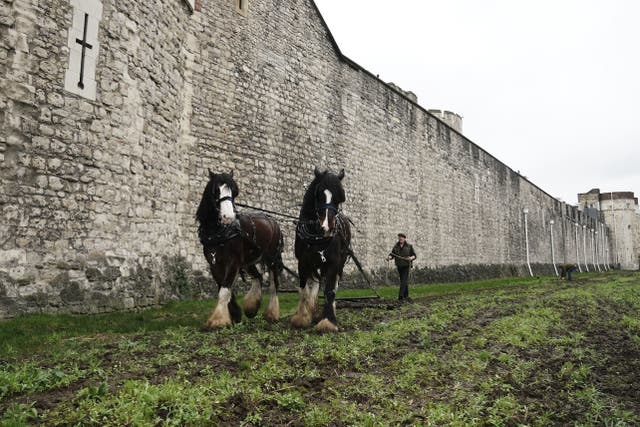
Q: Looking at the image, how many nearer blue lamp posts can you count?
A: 0